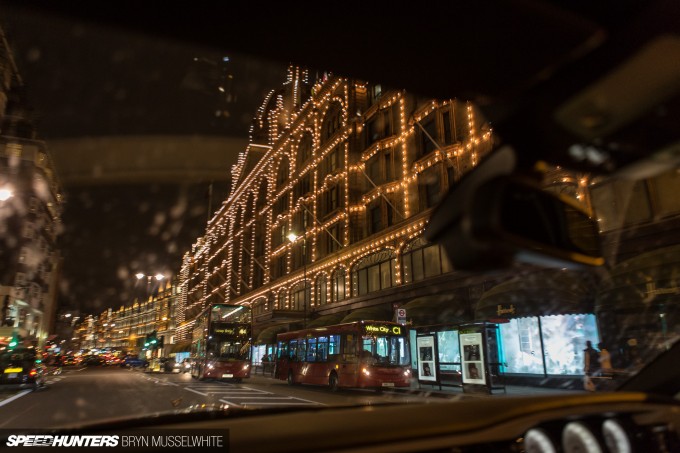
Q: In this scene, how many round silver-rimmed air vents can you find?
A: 3